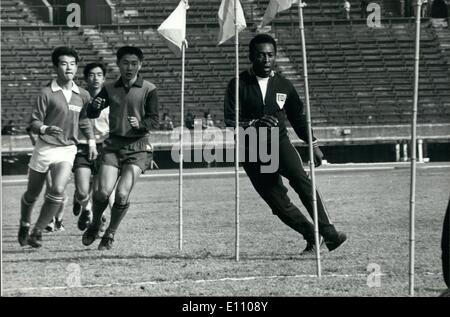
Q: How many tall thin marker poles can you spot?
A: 4